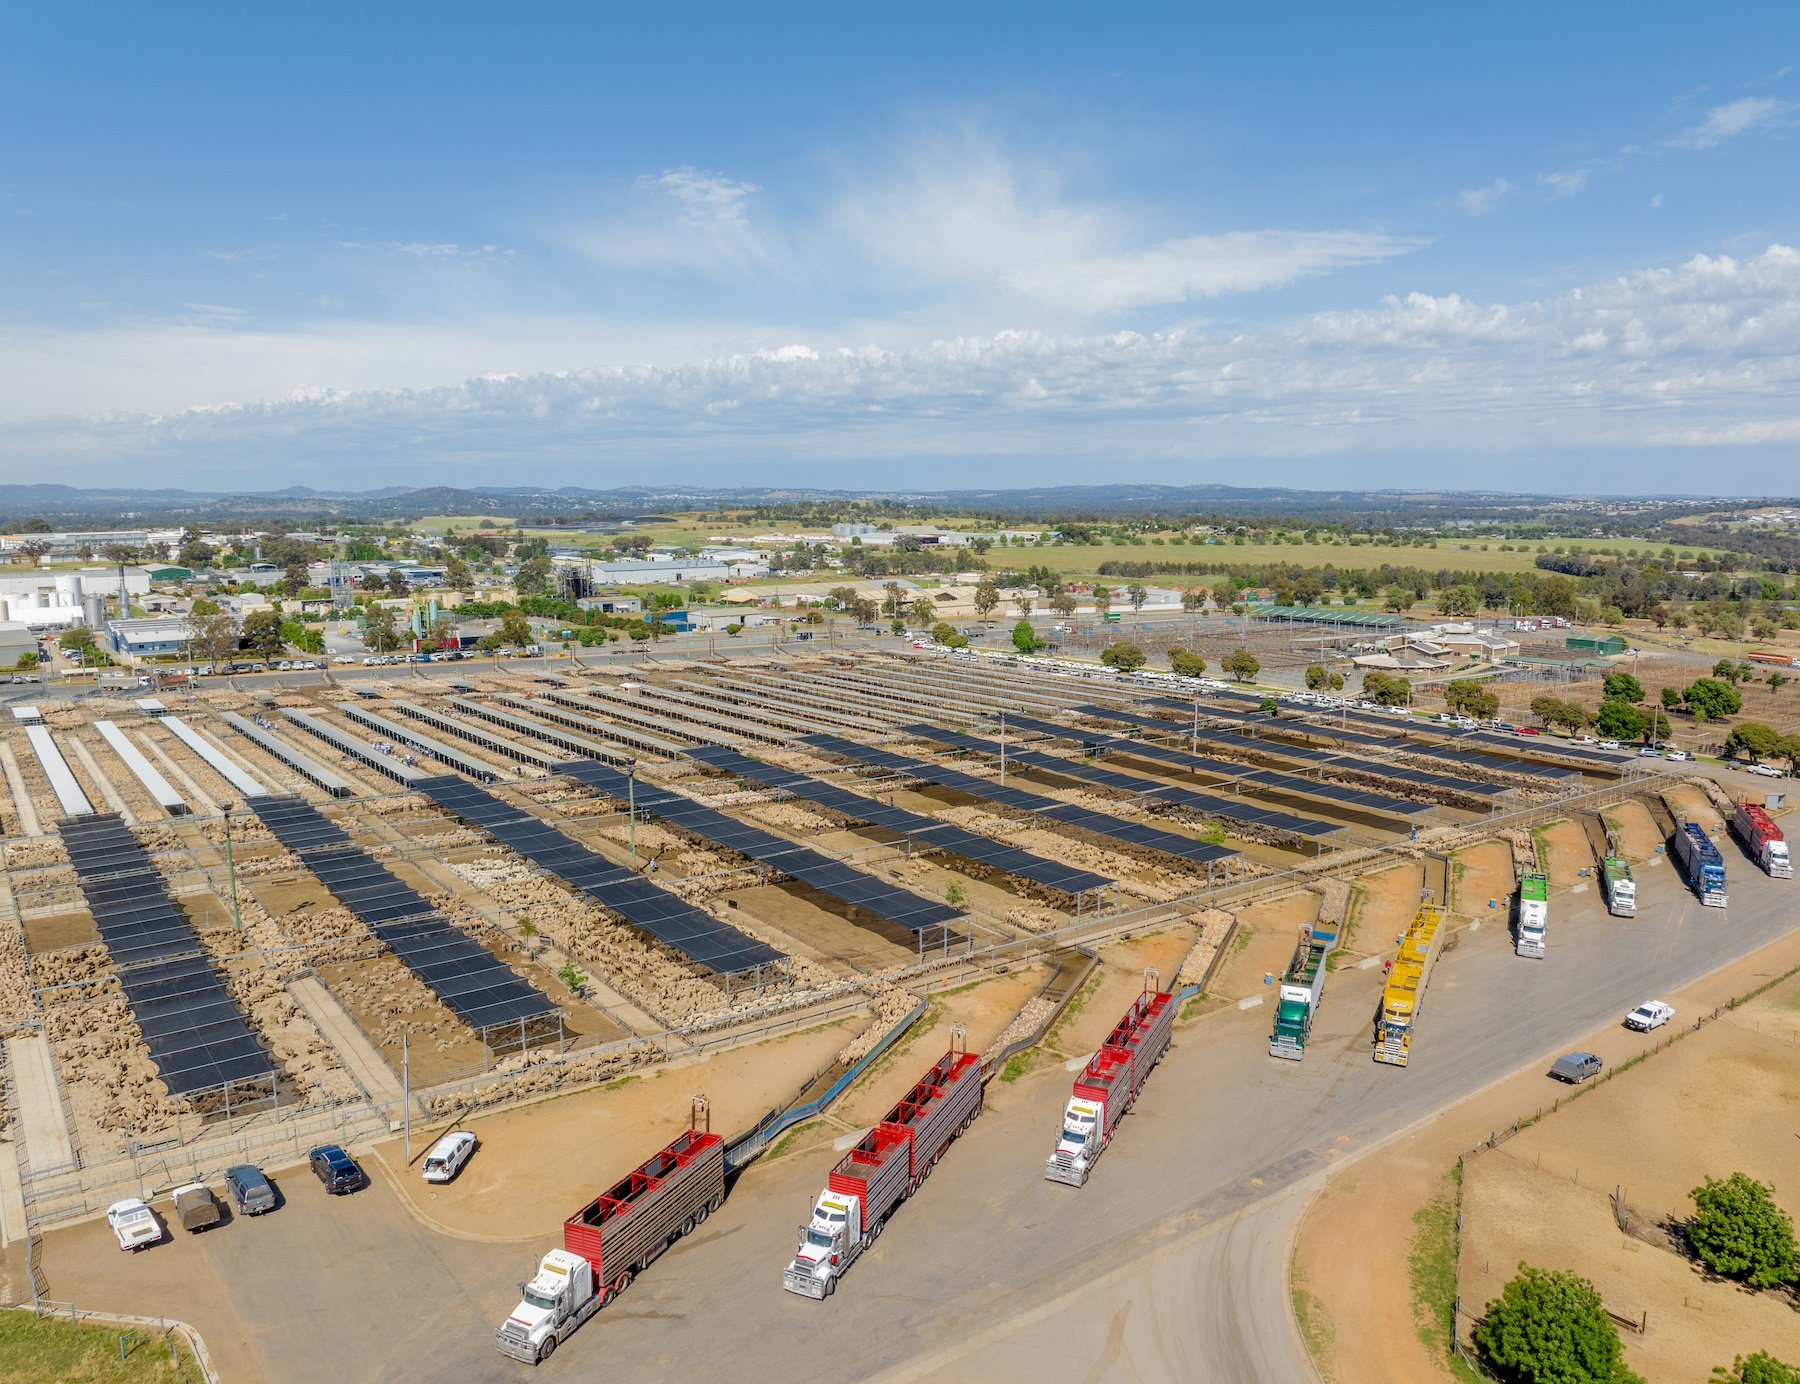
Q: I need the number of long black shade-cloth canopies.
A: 11